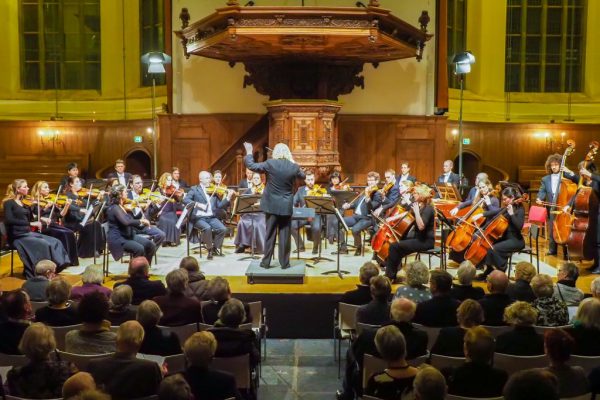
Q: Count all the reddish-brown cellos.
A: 4